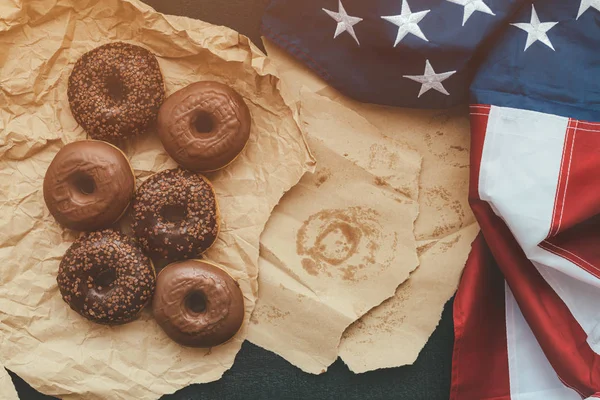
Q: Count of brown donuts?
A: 6